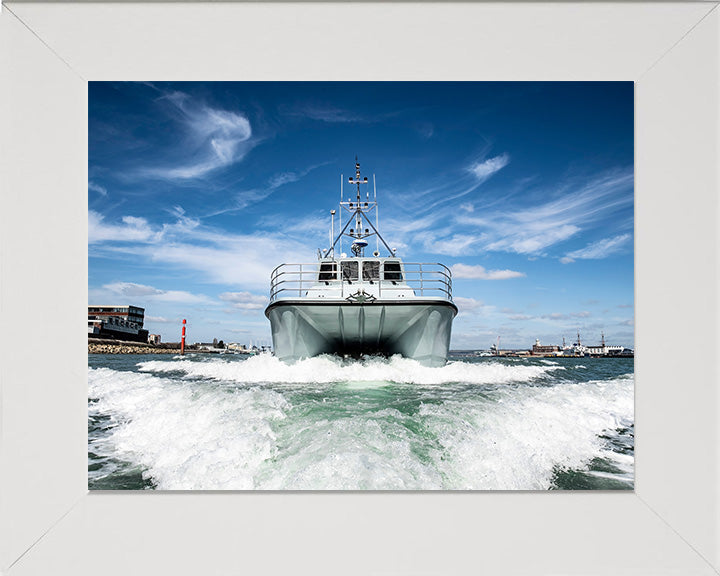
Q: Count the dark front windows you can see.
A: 4